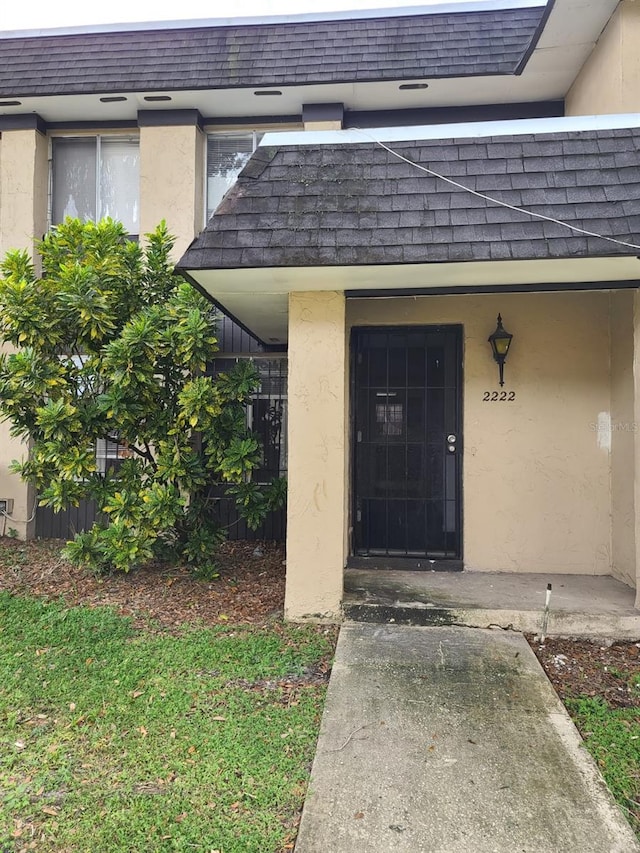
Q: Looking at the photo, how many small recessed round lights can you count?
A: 5